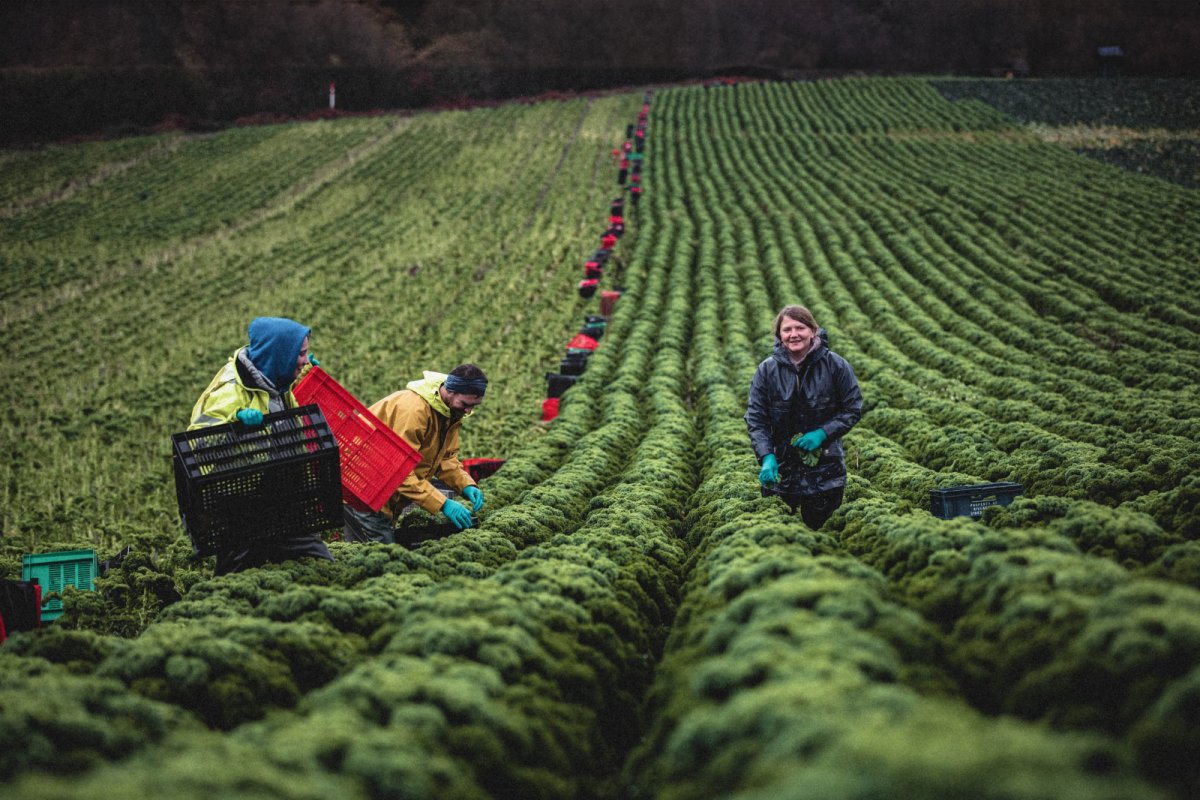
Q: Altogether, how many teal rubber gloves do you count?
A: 6